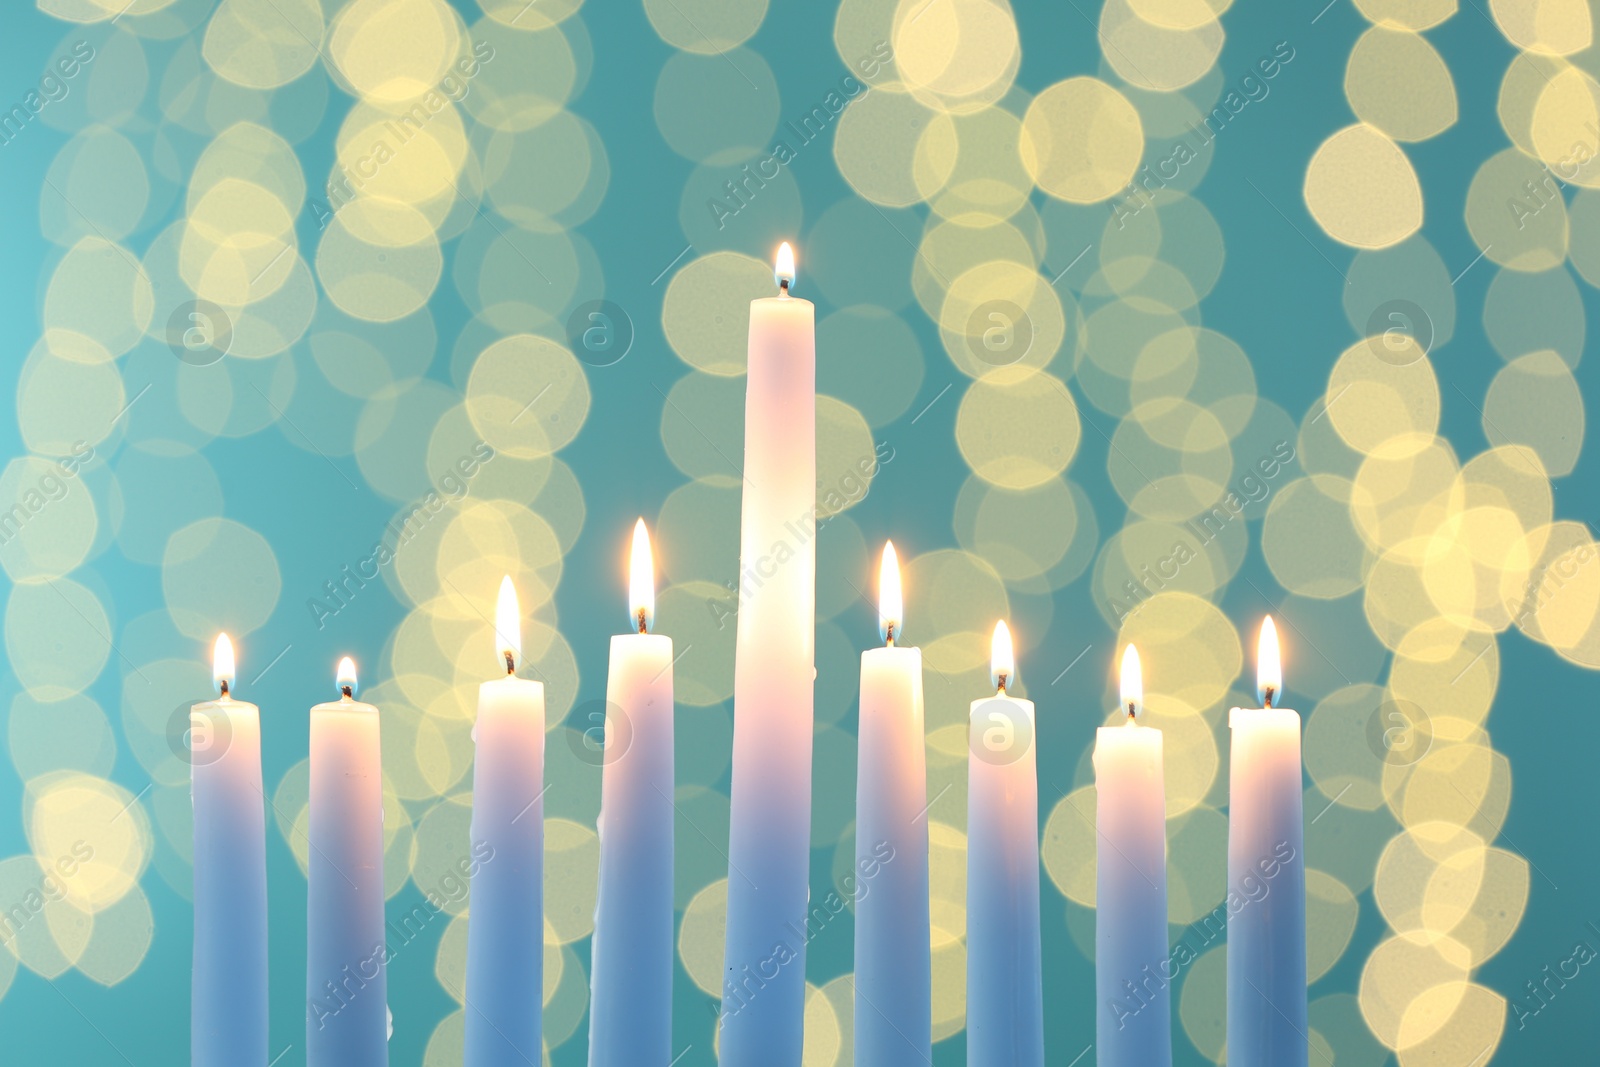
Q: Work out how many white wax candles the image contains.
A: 9